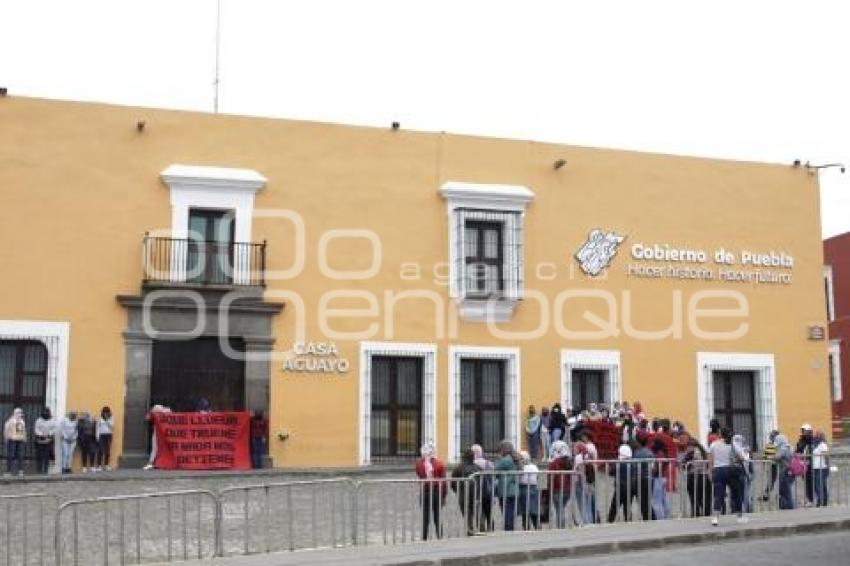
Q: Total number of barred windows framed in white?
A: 6